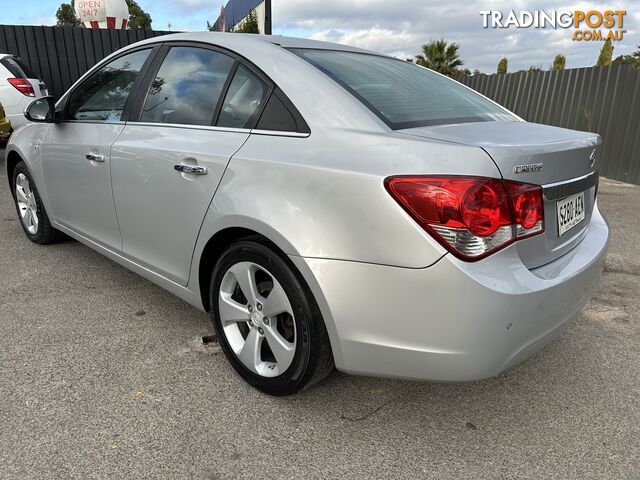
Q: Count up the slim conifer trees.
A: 3